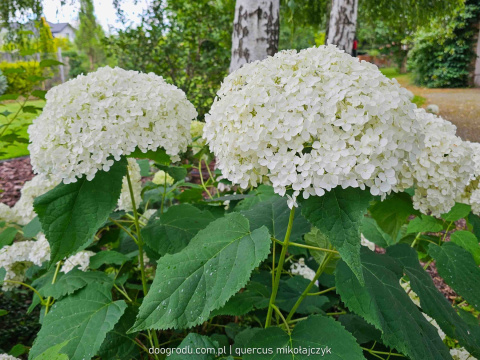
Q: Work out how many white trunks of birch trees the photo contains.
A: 2